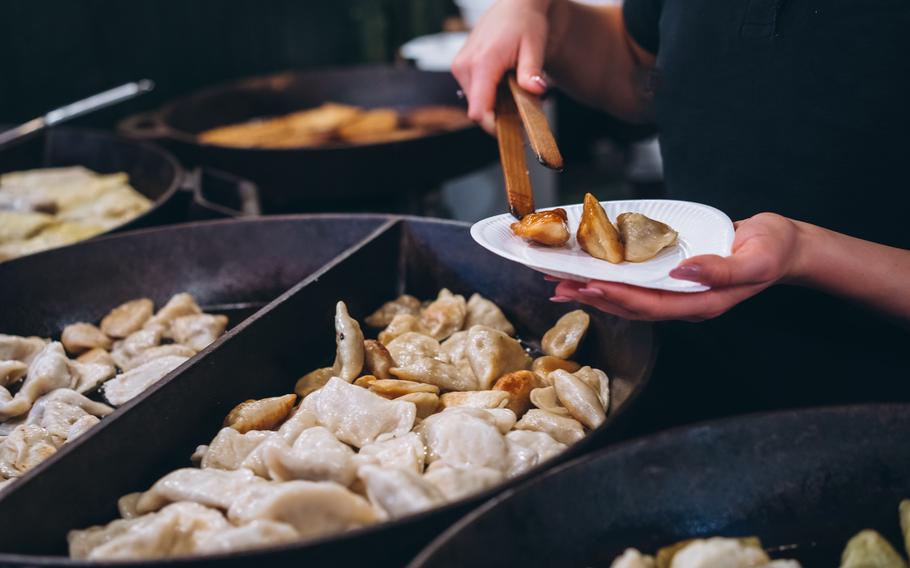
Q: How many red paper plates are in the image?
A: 0